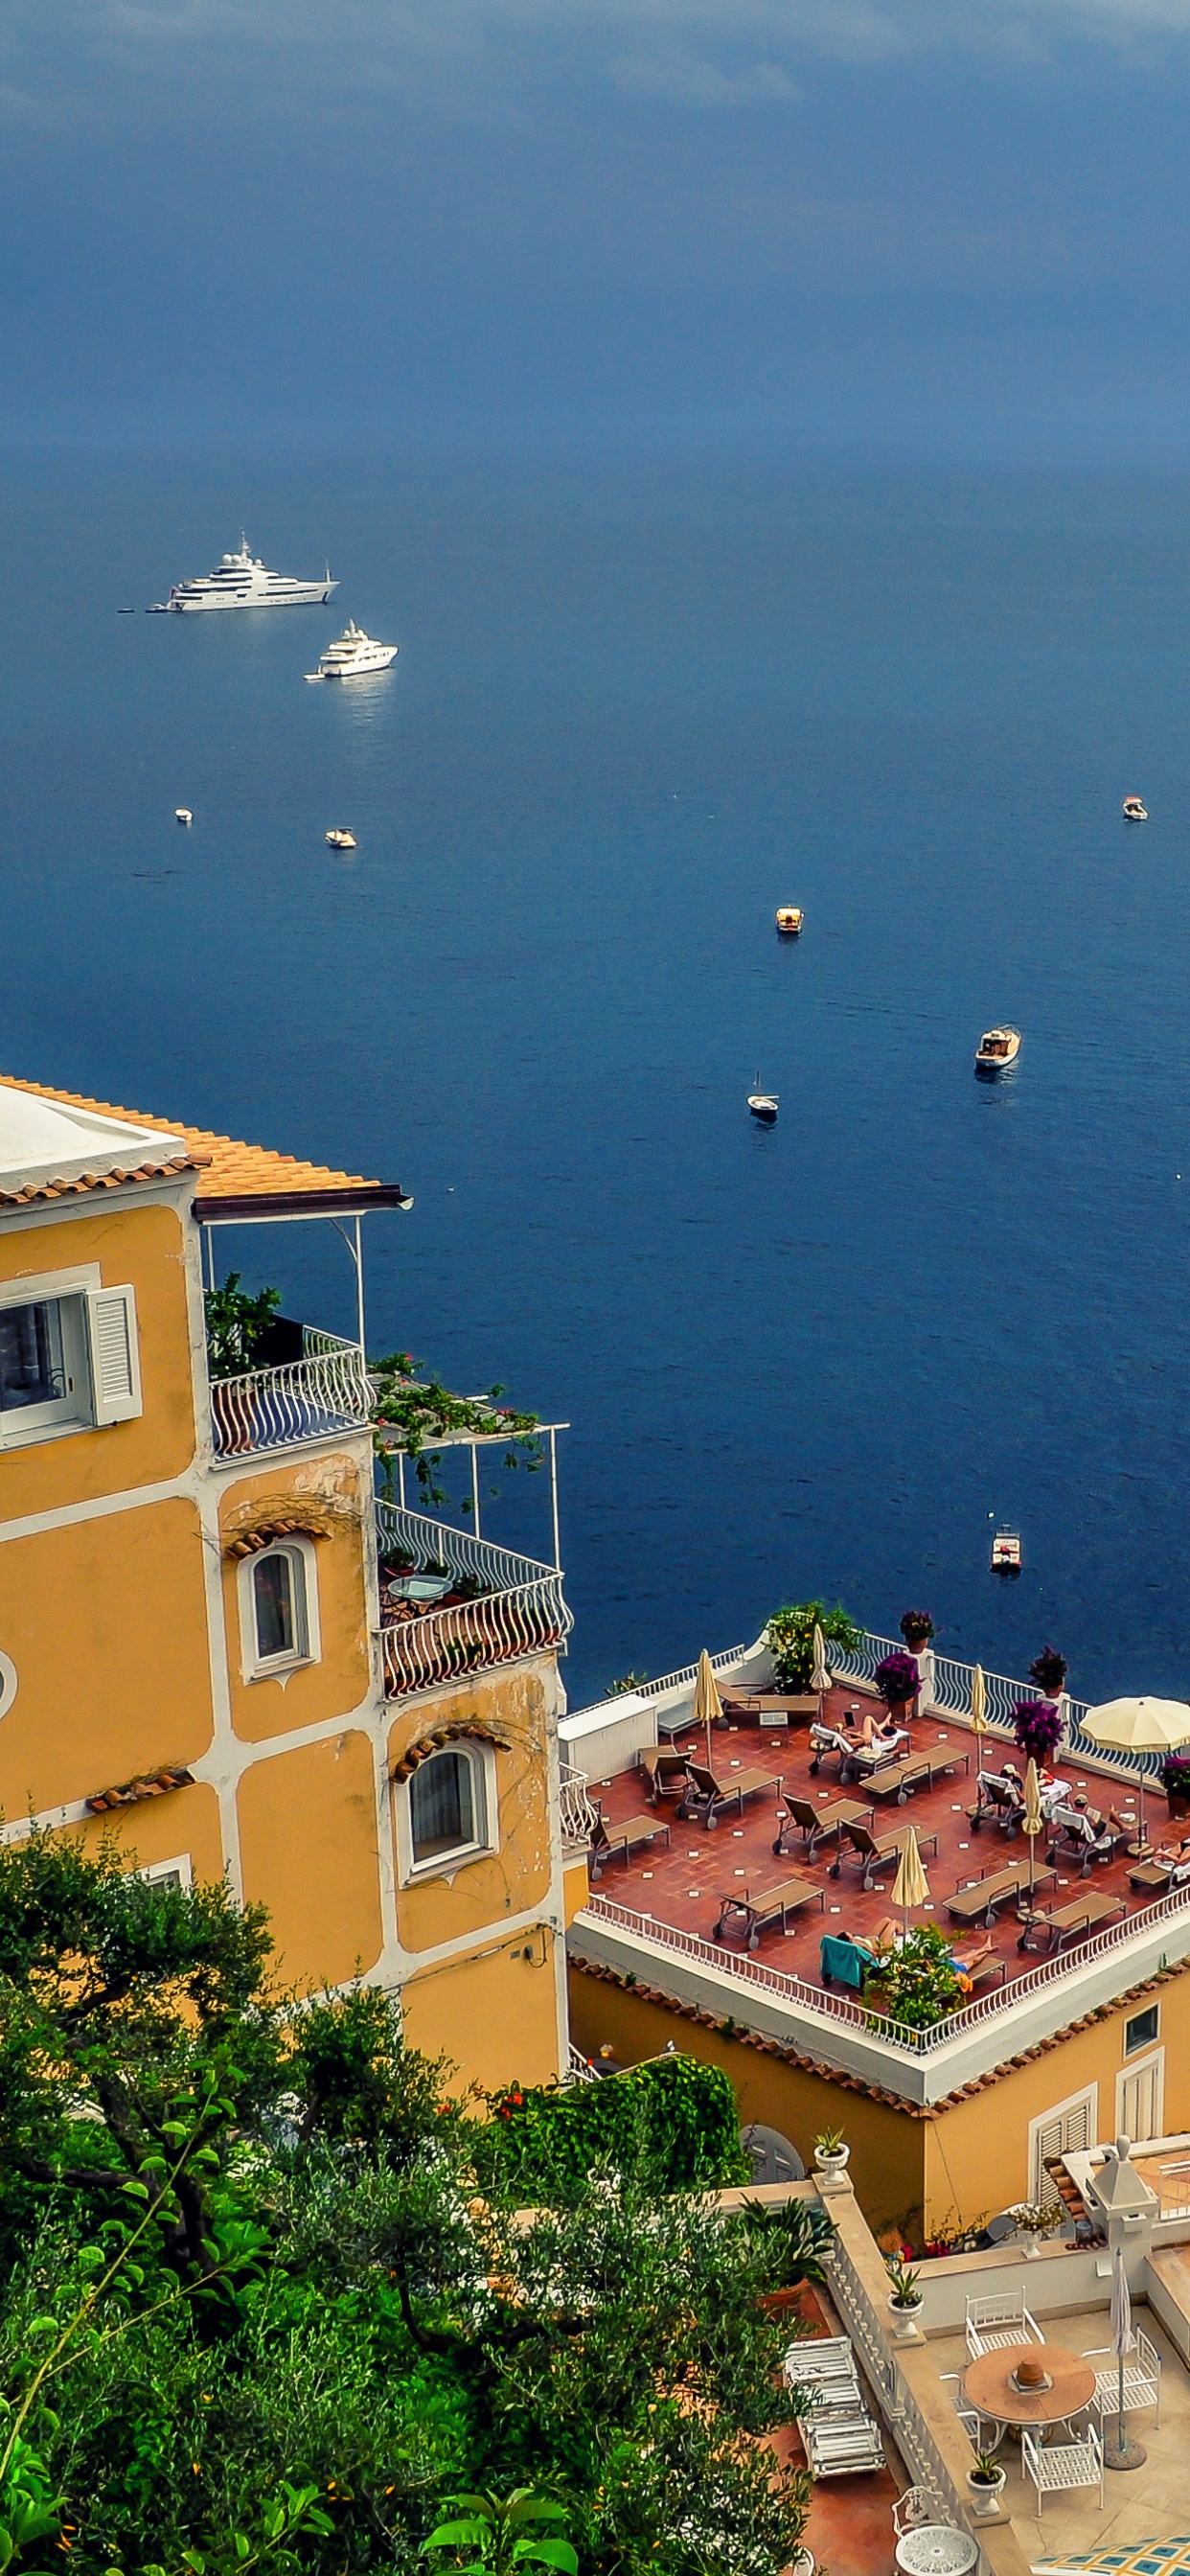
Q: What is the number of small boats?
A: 7